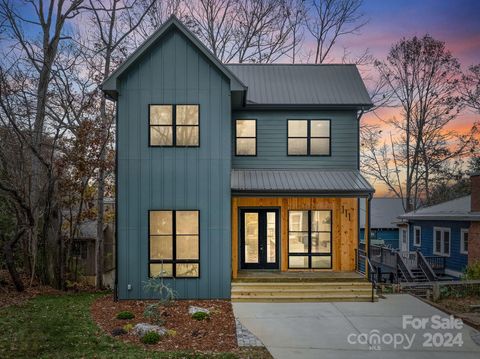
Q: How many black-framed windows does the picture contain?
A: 5